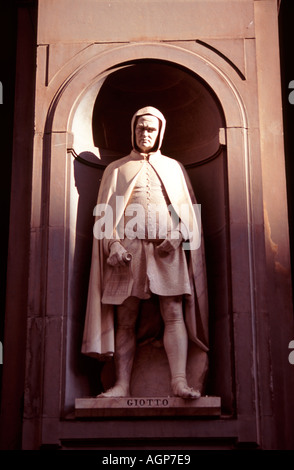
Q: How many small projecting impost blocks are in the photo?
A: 2